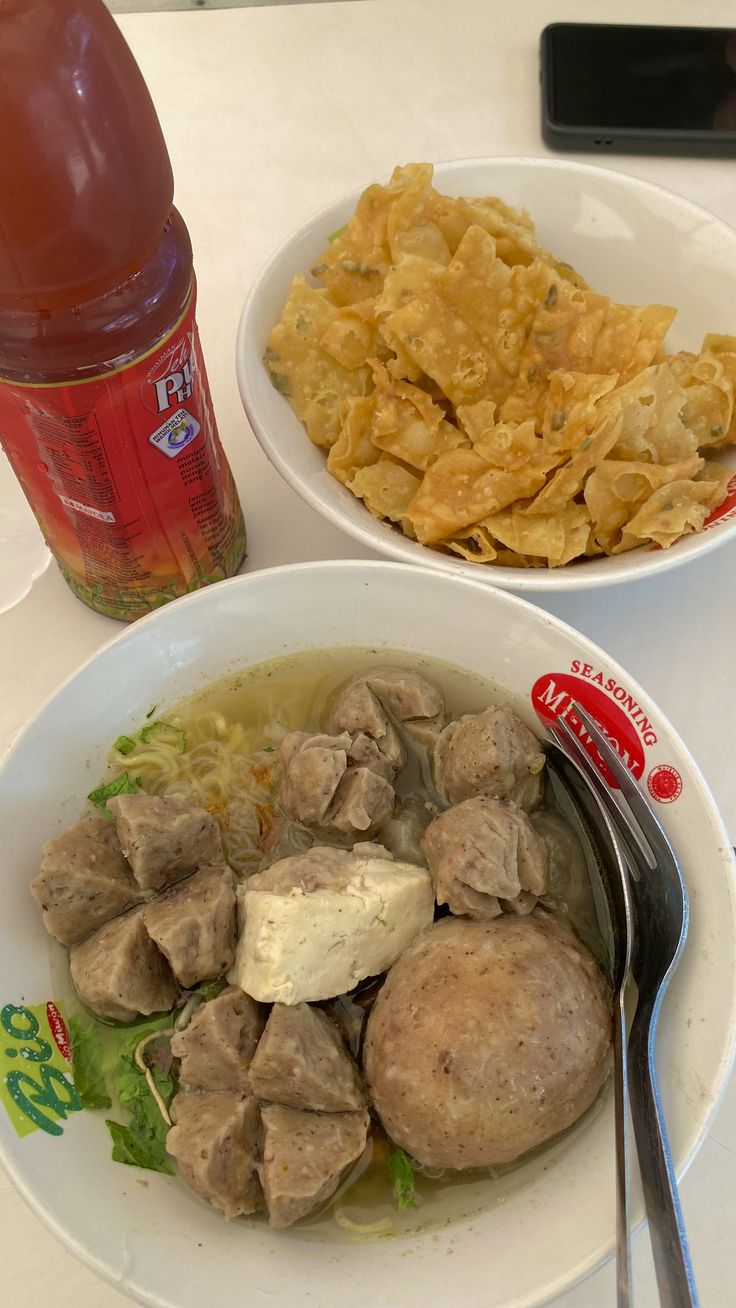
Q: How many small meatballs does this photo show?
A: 4